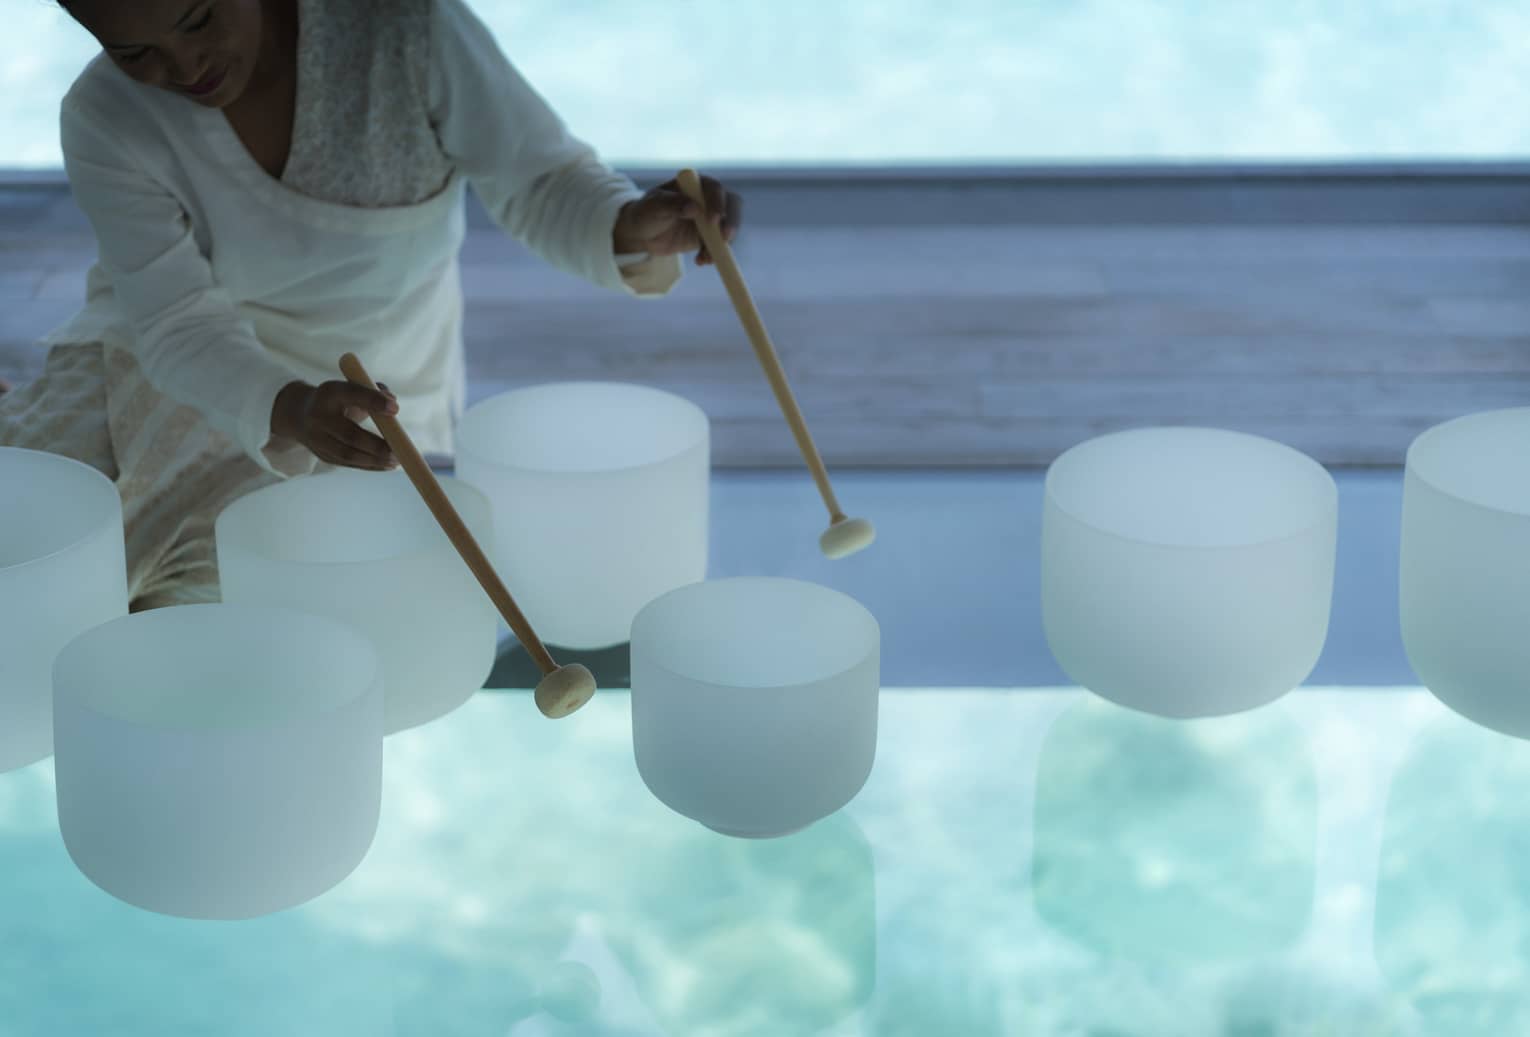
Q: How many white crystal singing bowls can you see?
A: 7